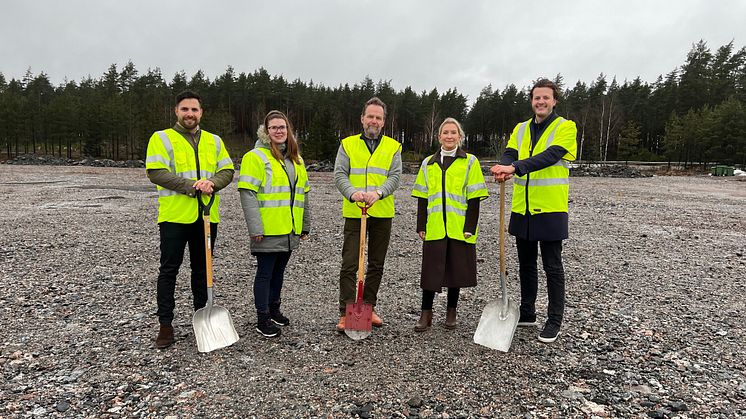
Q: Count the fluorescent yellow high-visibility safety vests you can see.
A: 5